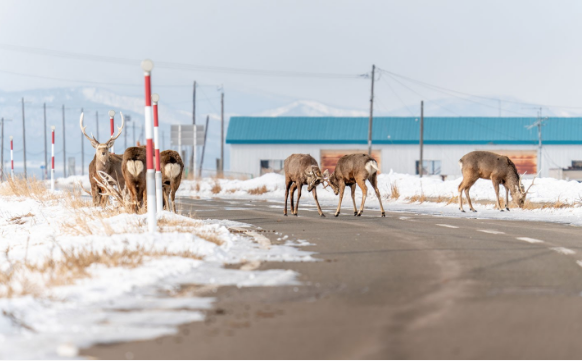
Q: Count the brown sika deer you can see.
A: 6